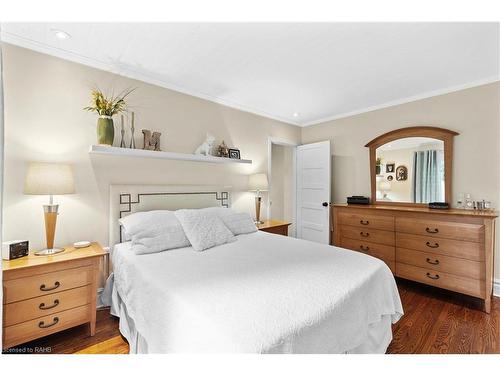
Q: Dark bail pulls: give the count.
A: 10